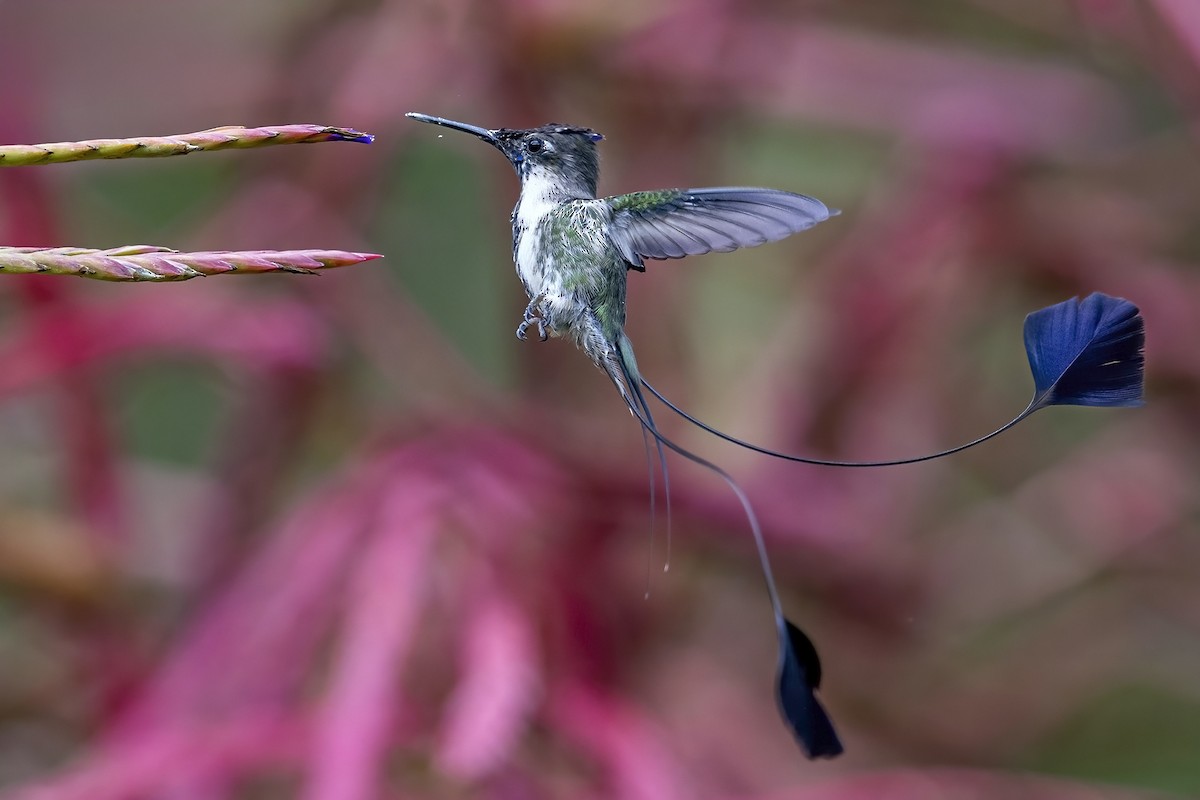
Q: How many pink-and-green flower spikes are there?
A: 2